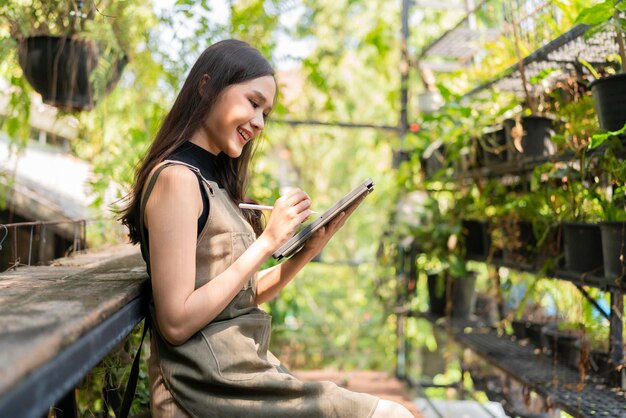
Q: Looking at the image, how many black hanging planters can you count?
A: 1